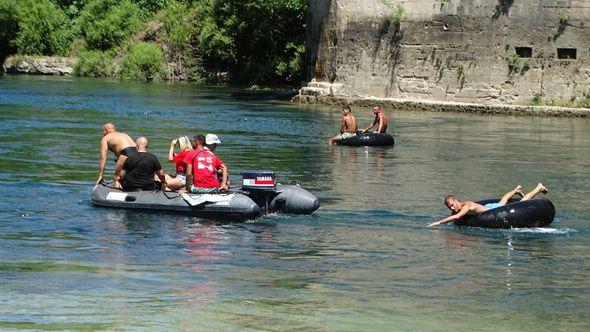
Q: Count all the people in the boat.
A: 5